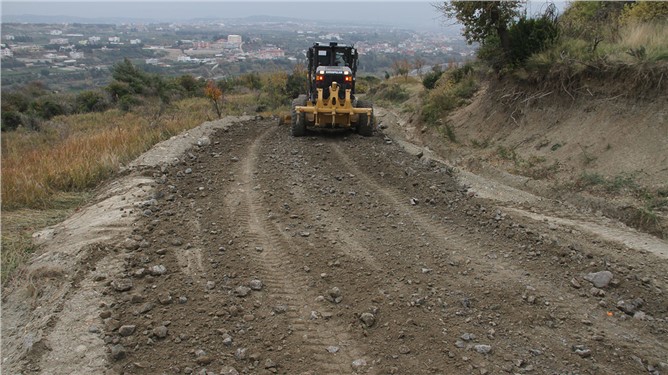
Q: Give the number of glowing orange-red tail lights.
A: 2